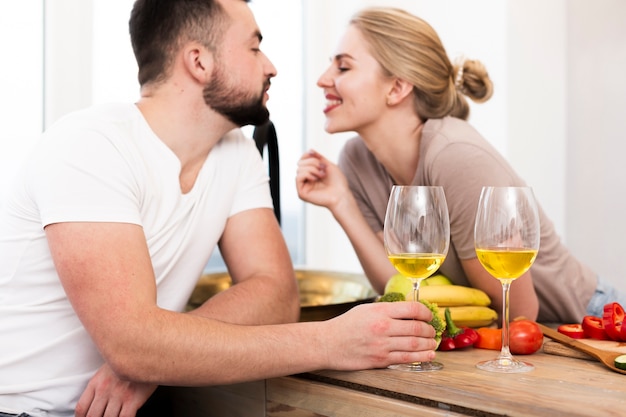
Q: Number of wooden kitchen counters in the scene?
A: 1